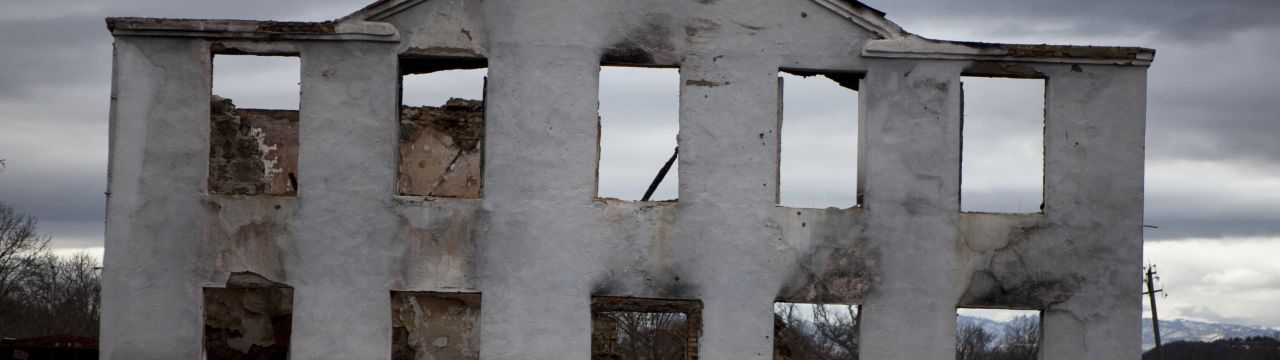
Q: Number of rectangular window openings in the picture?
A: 10